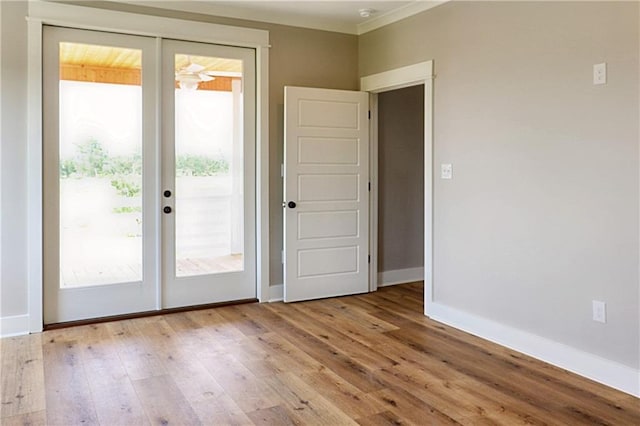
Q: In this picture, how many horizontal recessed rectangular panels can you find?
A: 5